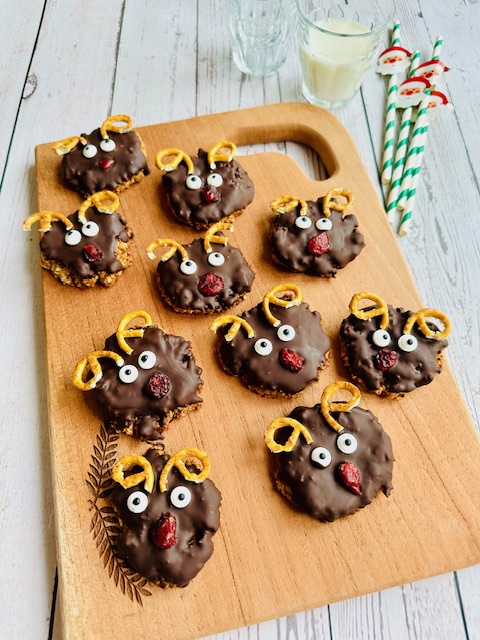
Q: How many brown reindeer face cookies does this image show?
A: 10